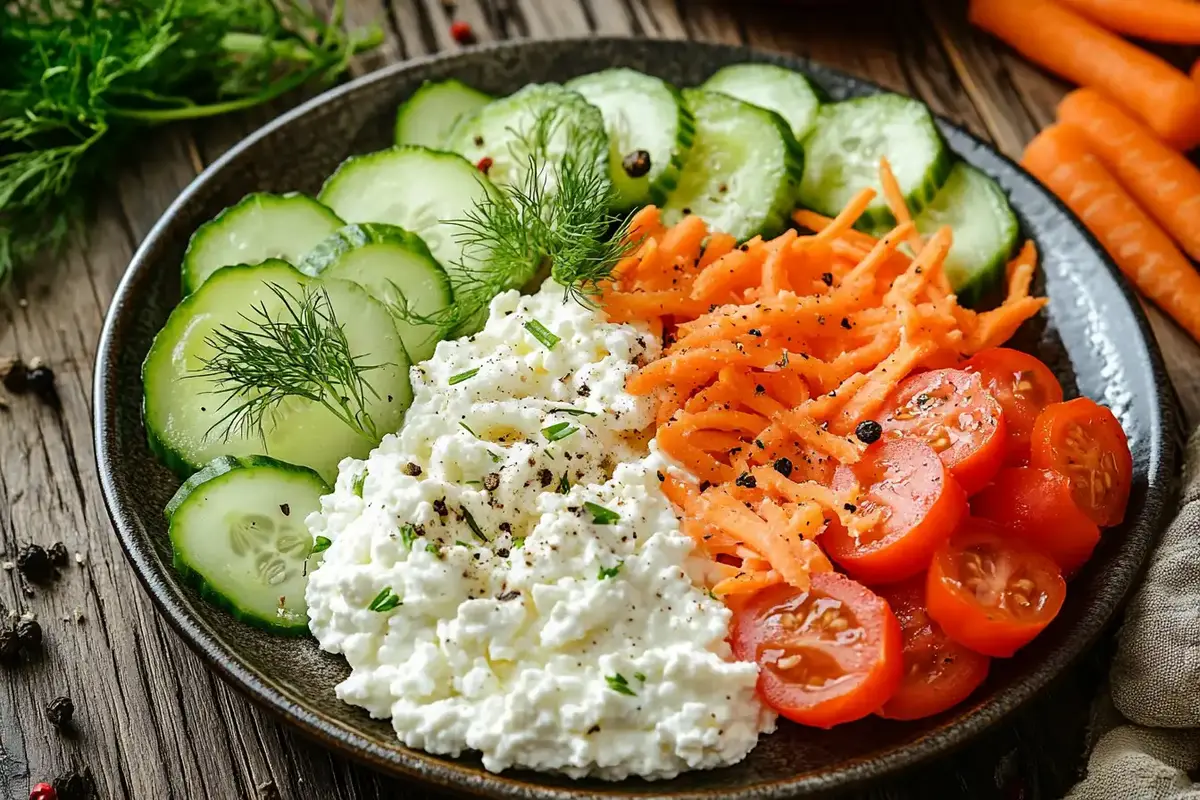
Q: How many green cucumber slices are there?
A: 12